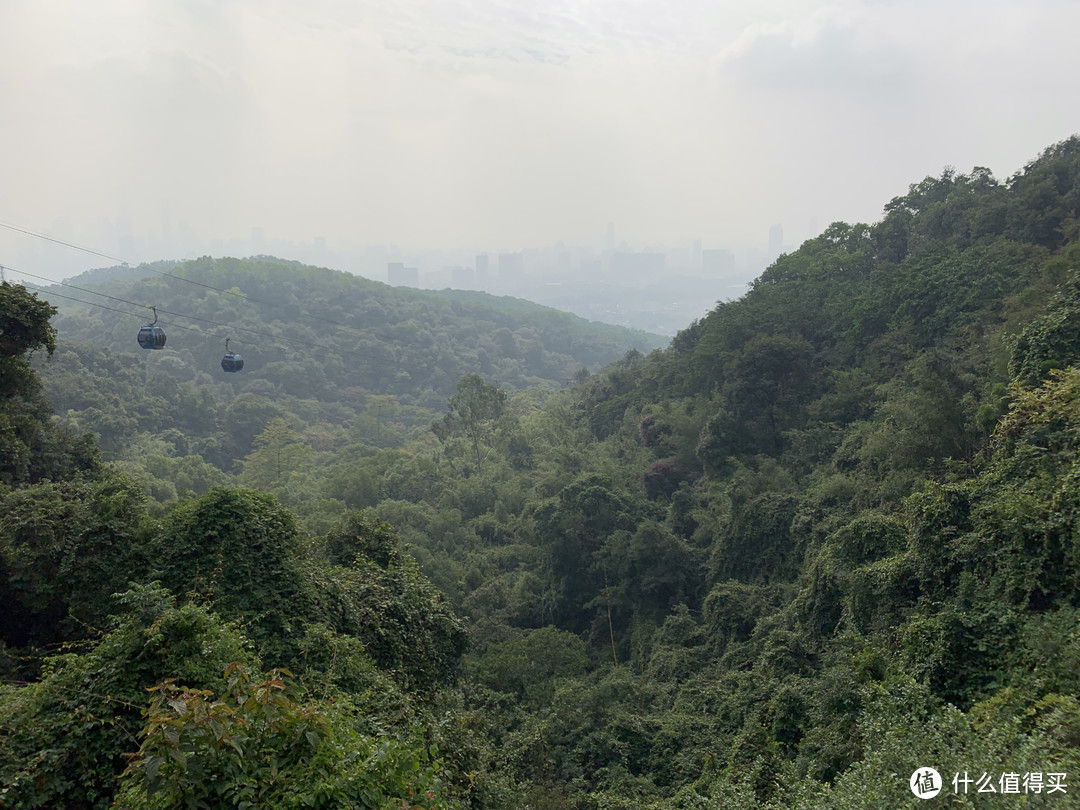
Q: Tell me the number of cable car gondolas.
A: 2